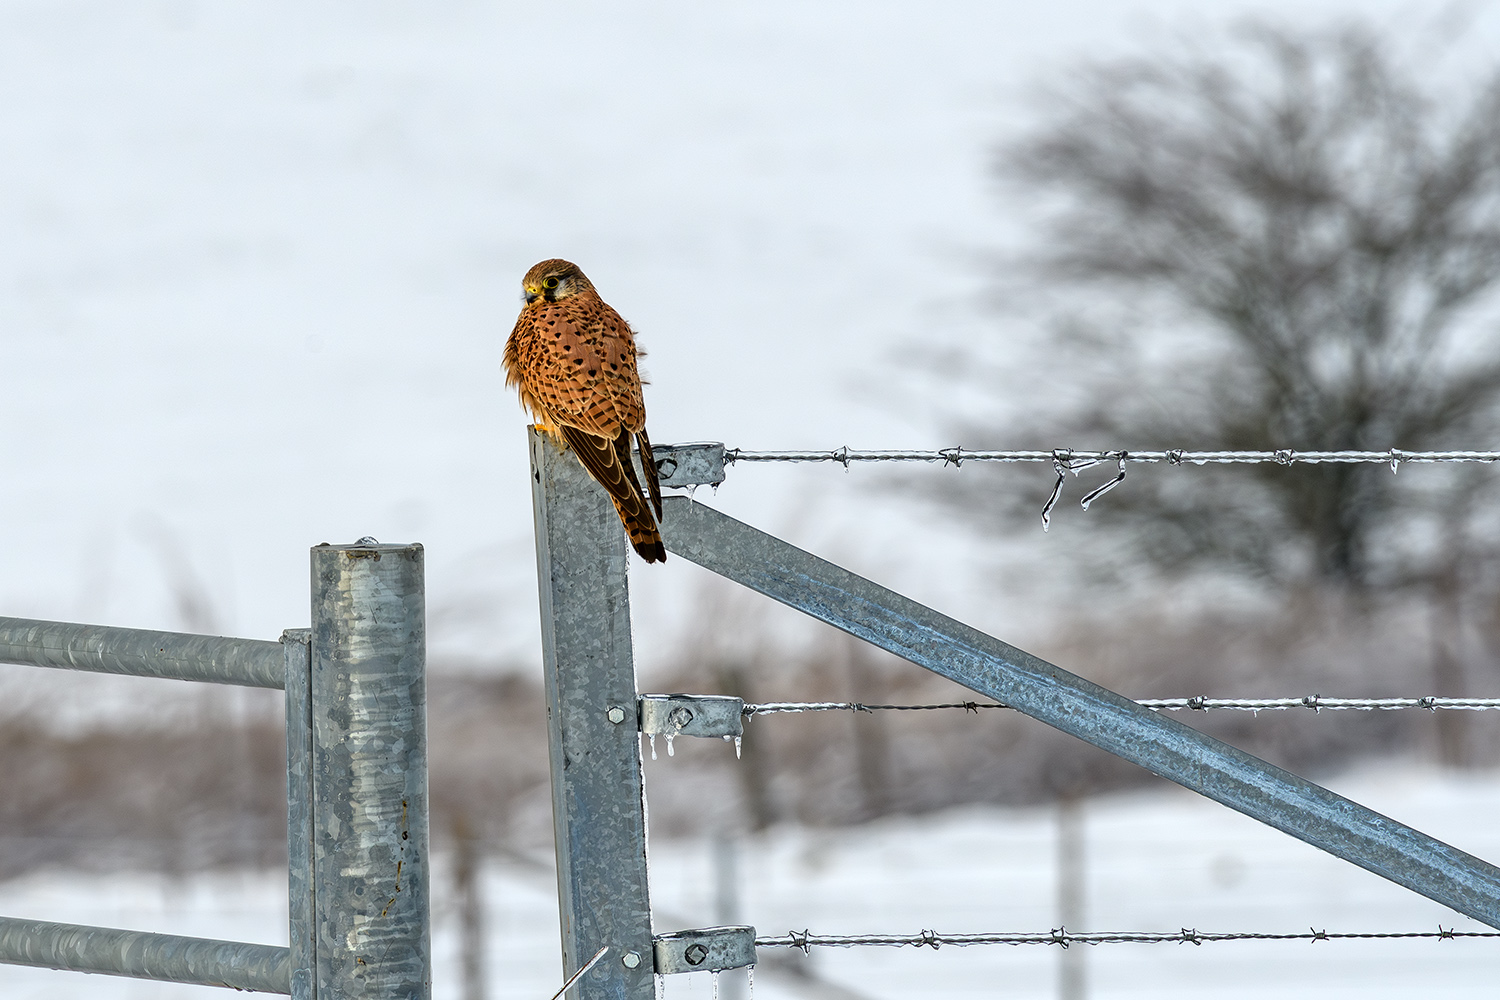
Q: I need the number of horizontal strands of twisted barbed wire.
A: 3